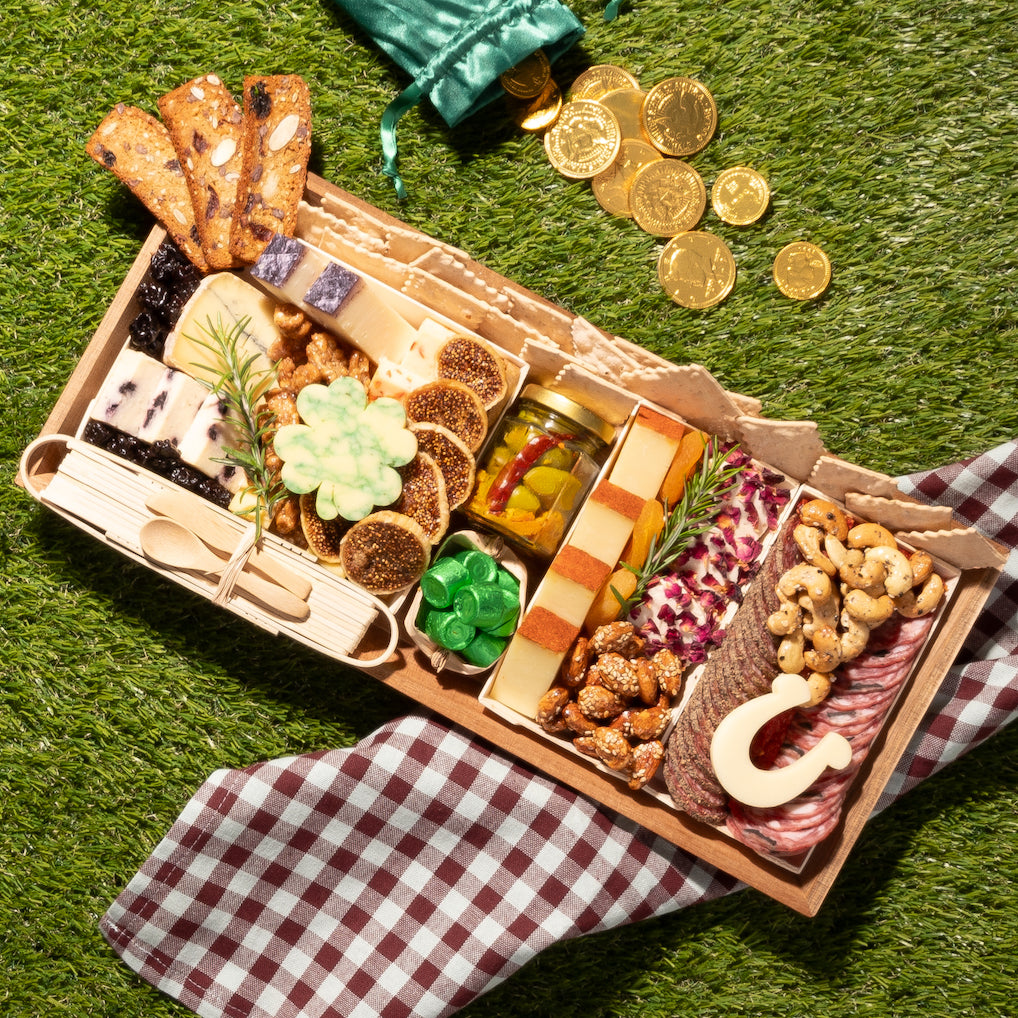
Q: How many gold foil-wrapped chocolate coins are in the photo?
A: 11